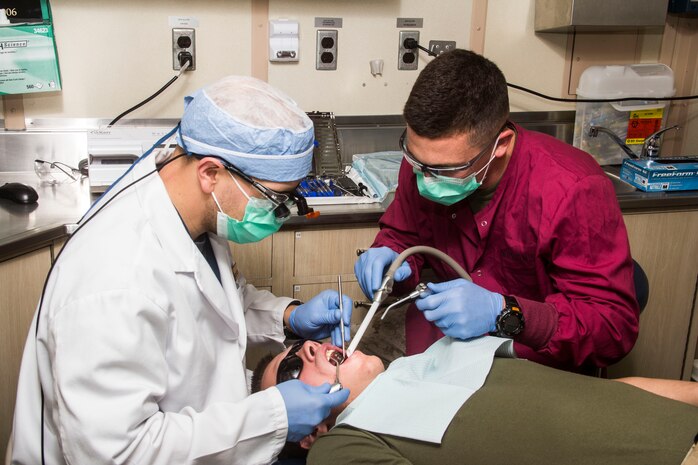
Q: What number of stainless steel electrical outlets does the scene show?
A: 3